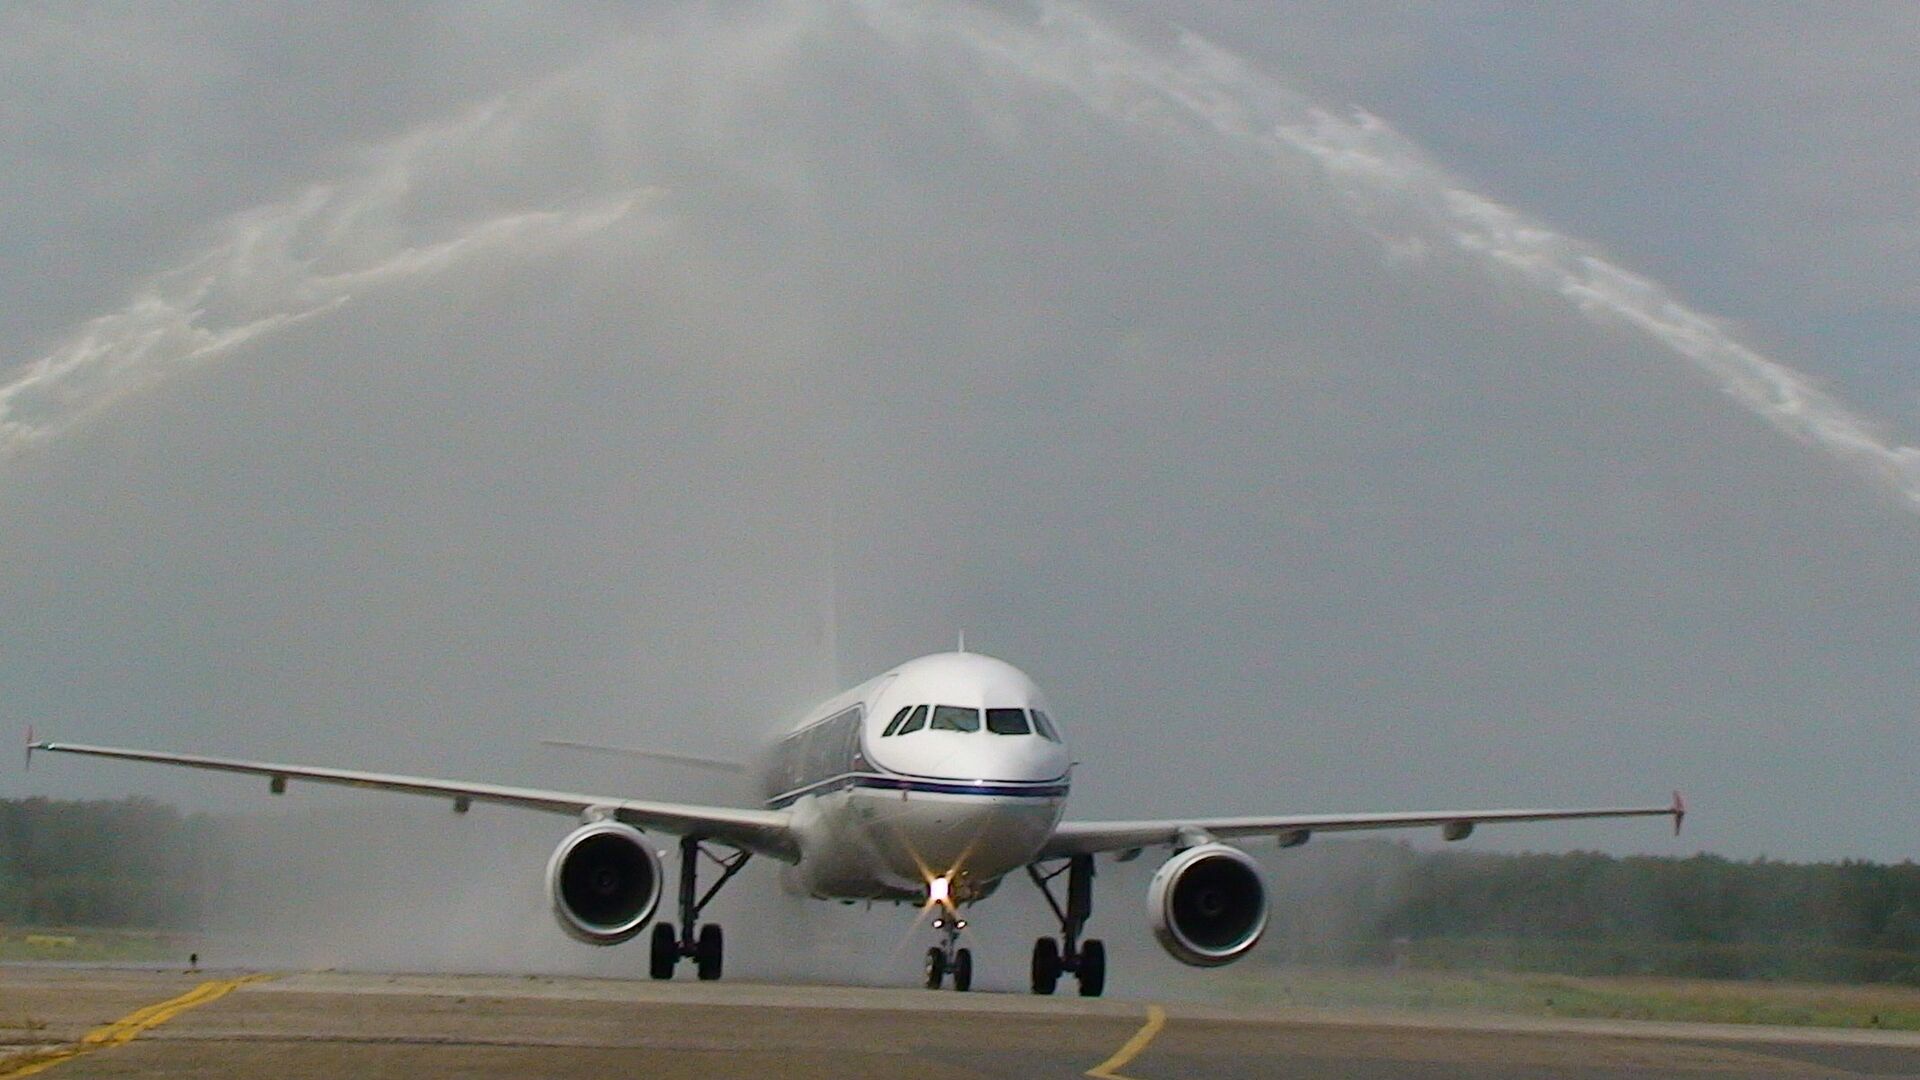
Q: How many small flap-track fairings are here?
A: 5